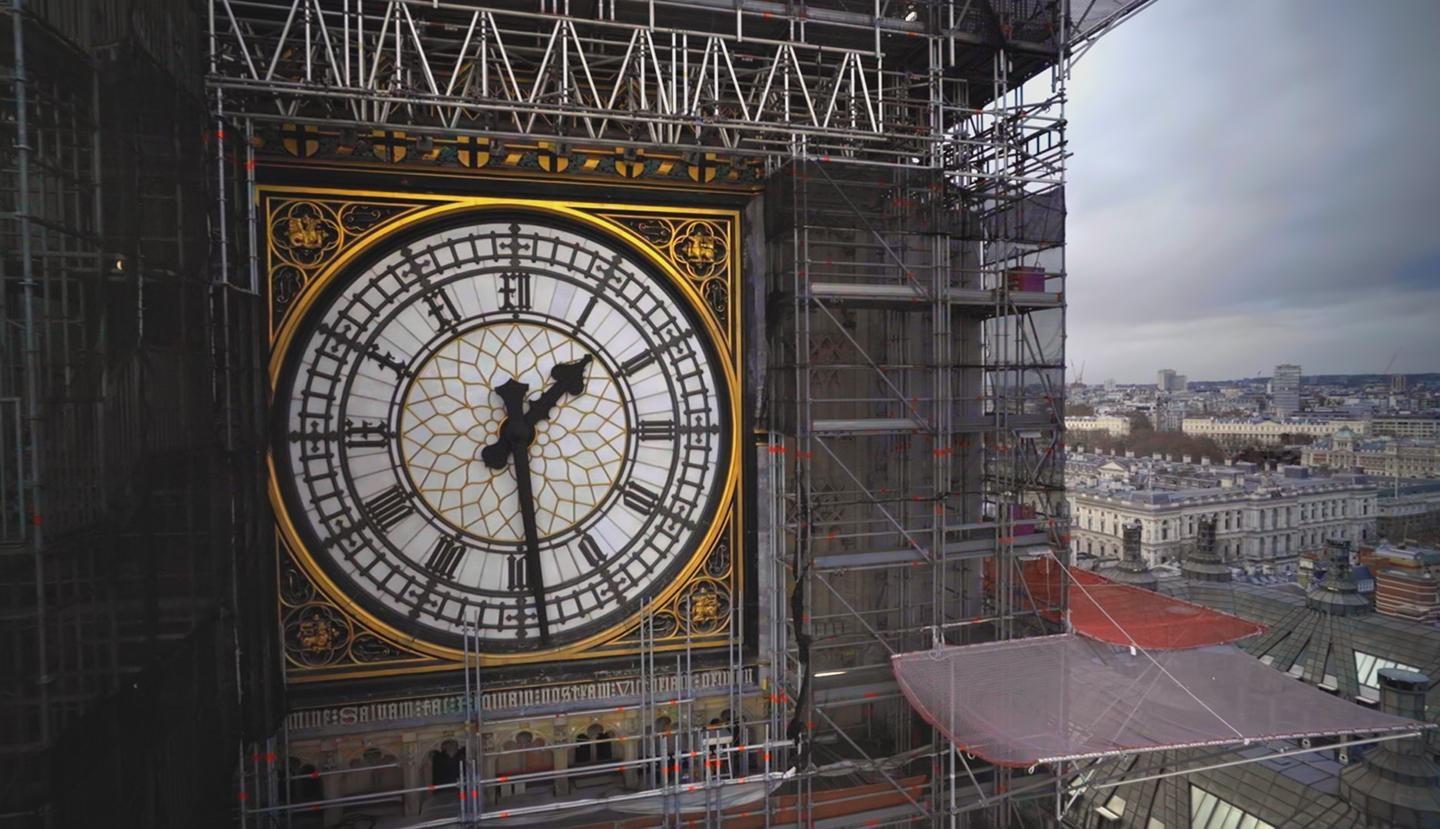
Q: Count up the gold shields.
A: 6